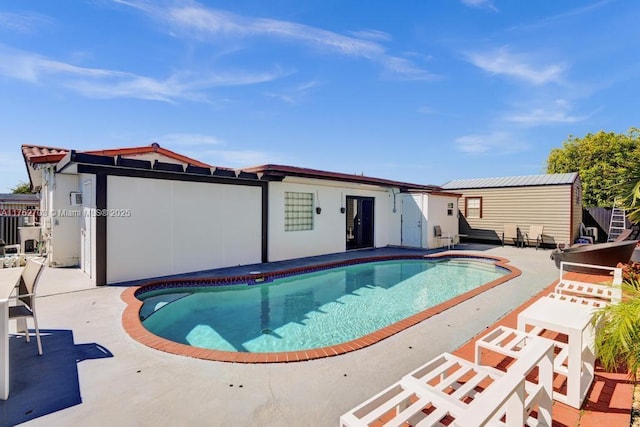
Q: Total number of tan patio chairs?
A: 2